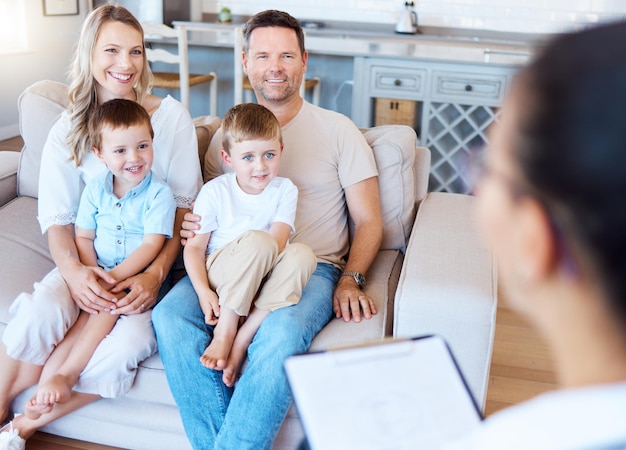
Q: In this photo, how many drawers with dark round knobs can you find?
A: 2